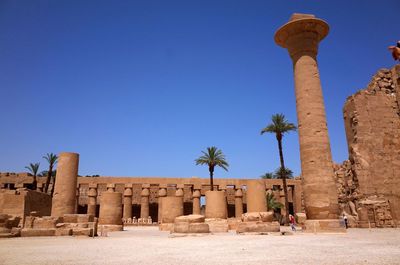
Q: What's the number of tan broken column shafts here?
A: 5